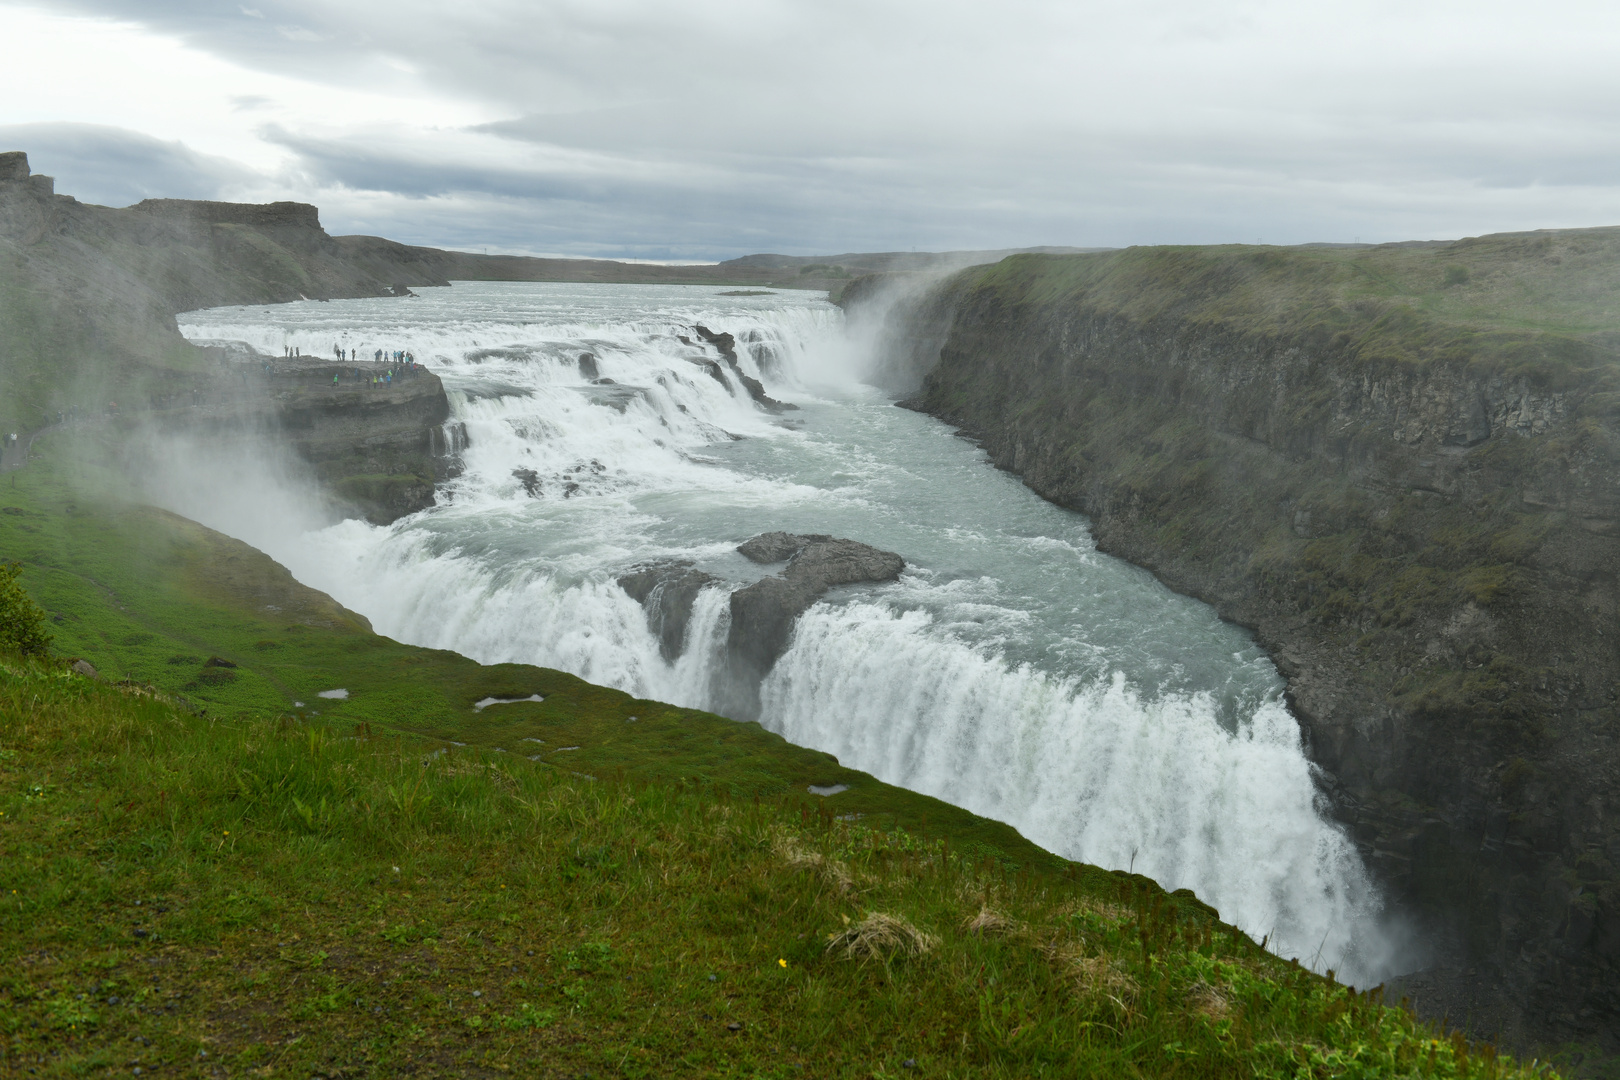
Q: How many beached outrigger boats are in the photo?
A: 0